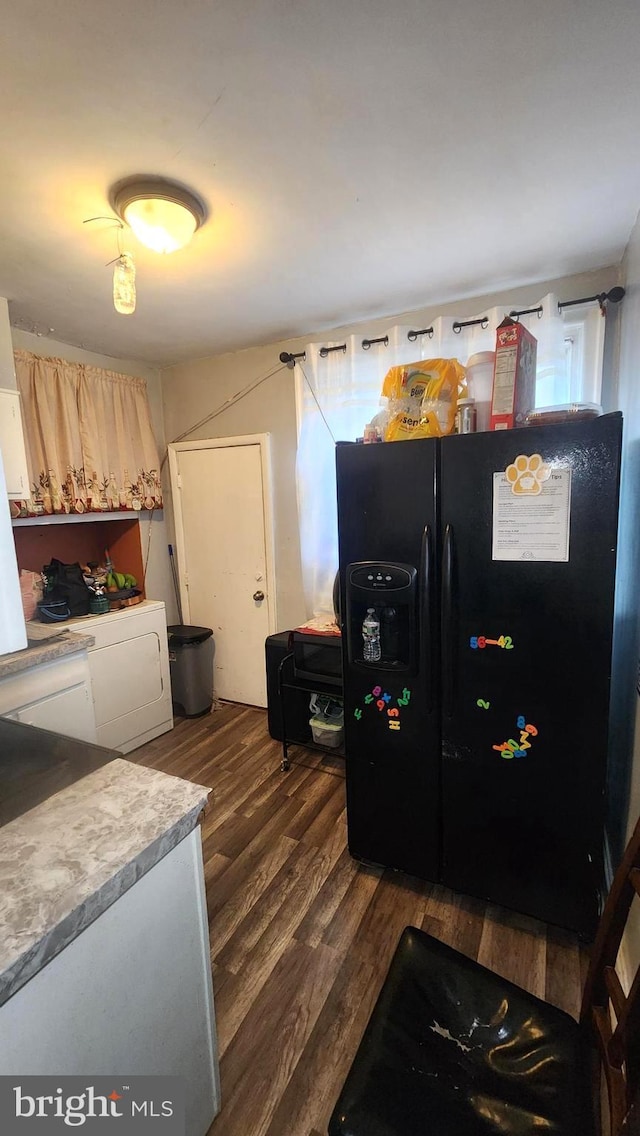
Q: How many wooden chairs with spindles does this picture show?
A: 1